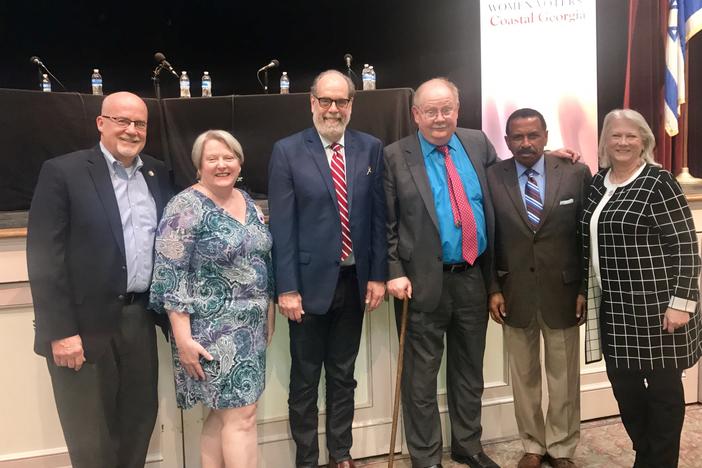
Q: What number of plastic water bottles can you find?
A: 7